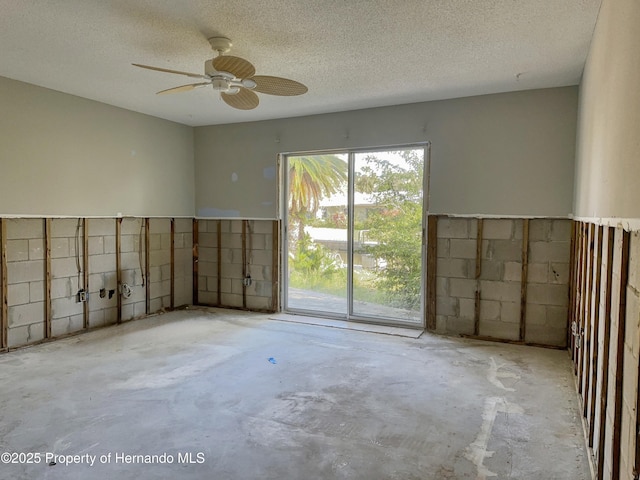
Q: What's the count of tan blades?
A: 5